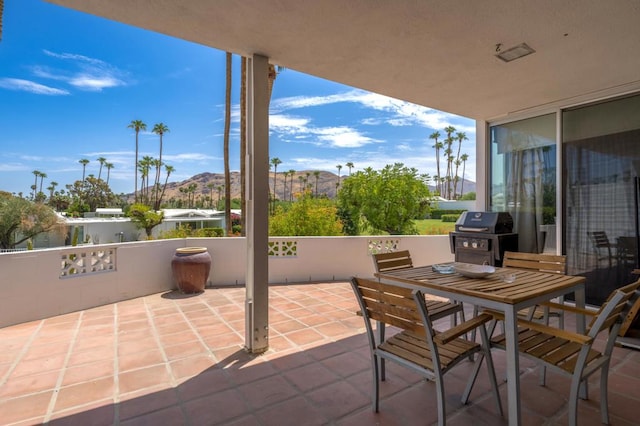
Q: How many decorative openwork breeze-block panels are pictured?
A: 3